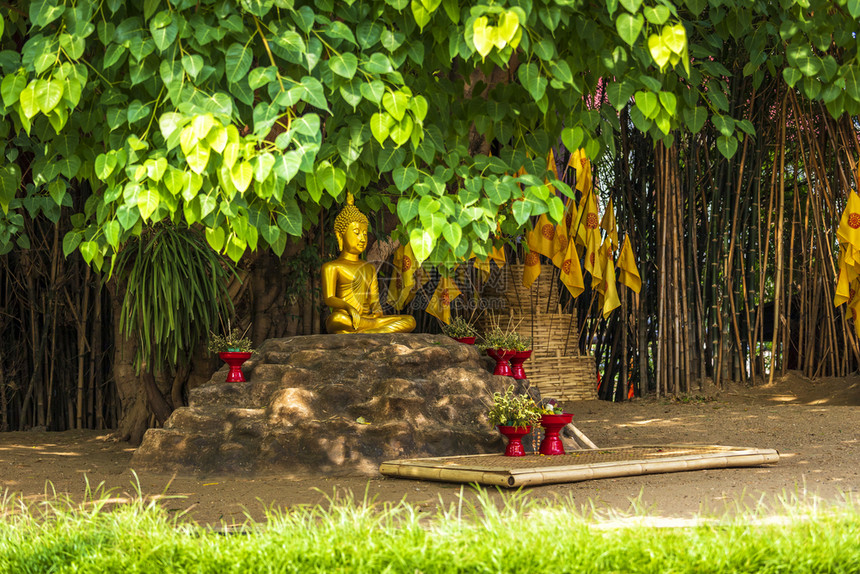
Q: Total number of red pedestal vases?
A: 6